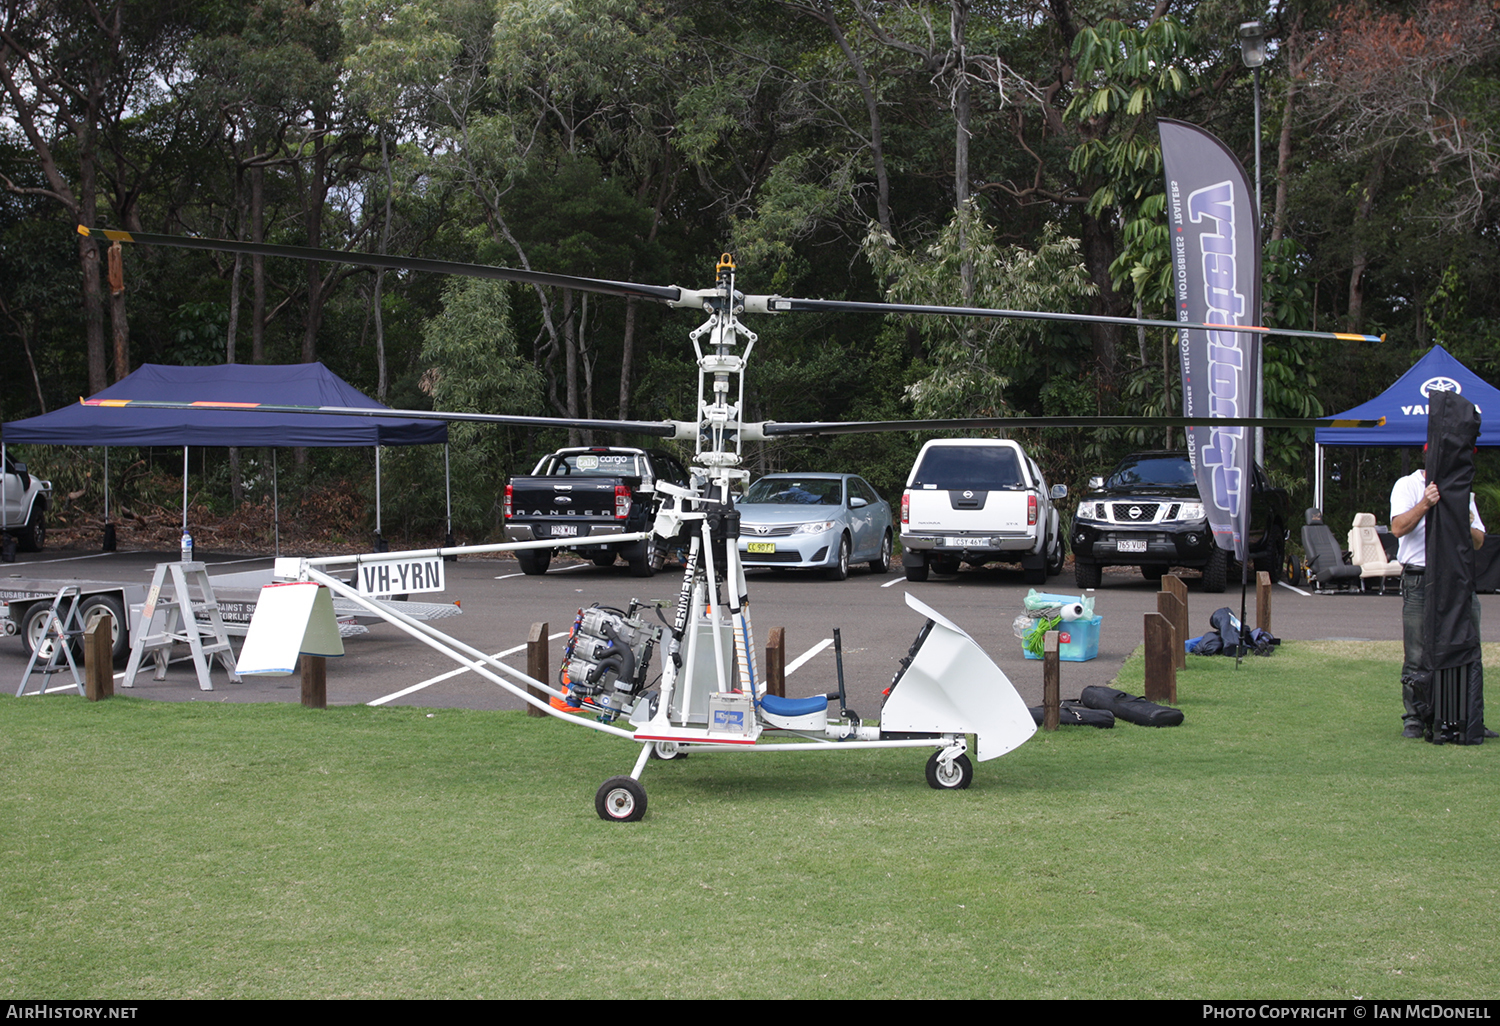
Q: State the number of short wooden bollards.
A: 9